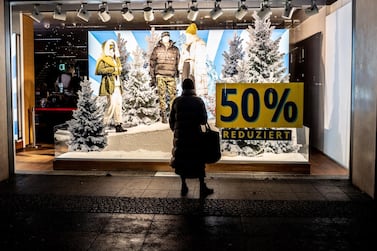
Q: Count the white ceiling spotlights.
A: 13